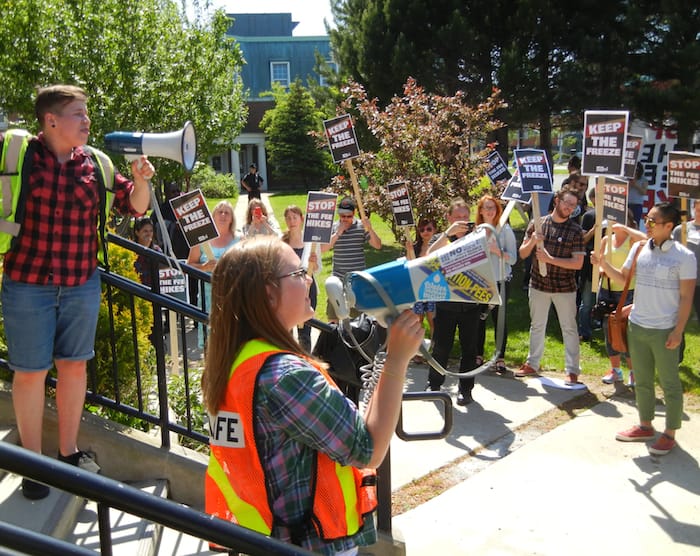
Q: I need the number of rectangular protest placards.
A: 12